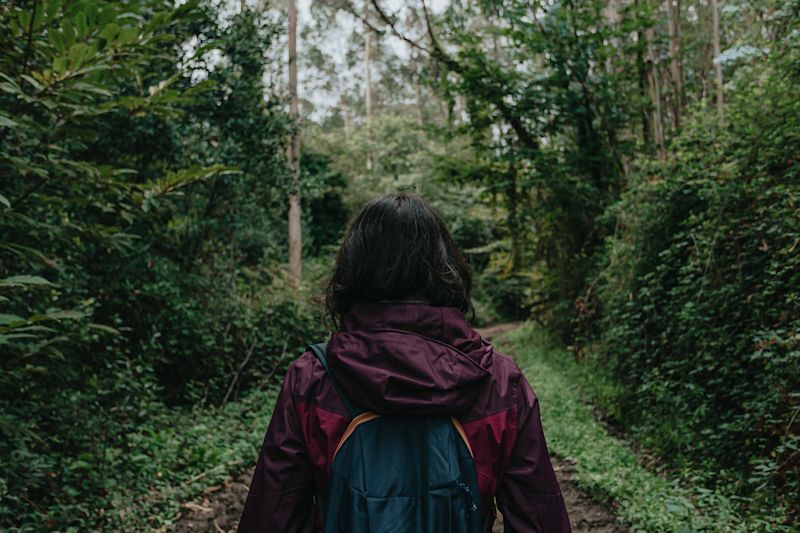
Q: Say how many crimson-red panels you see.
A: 2